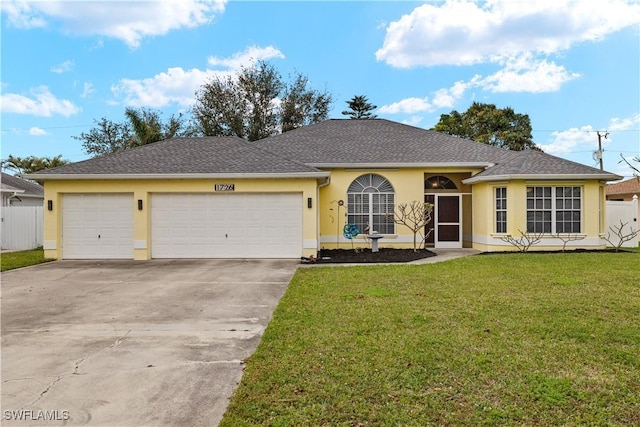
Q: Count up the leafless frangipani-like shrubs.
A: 4